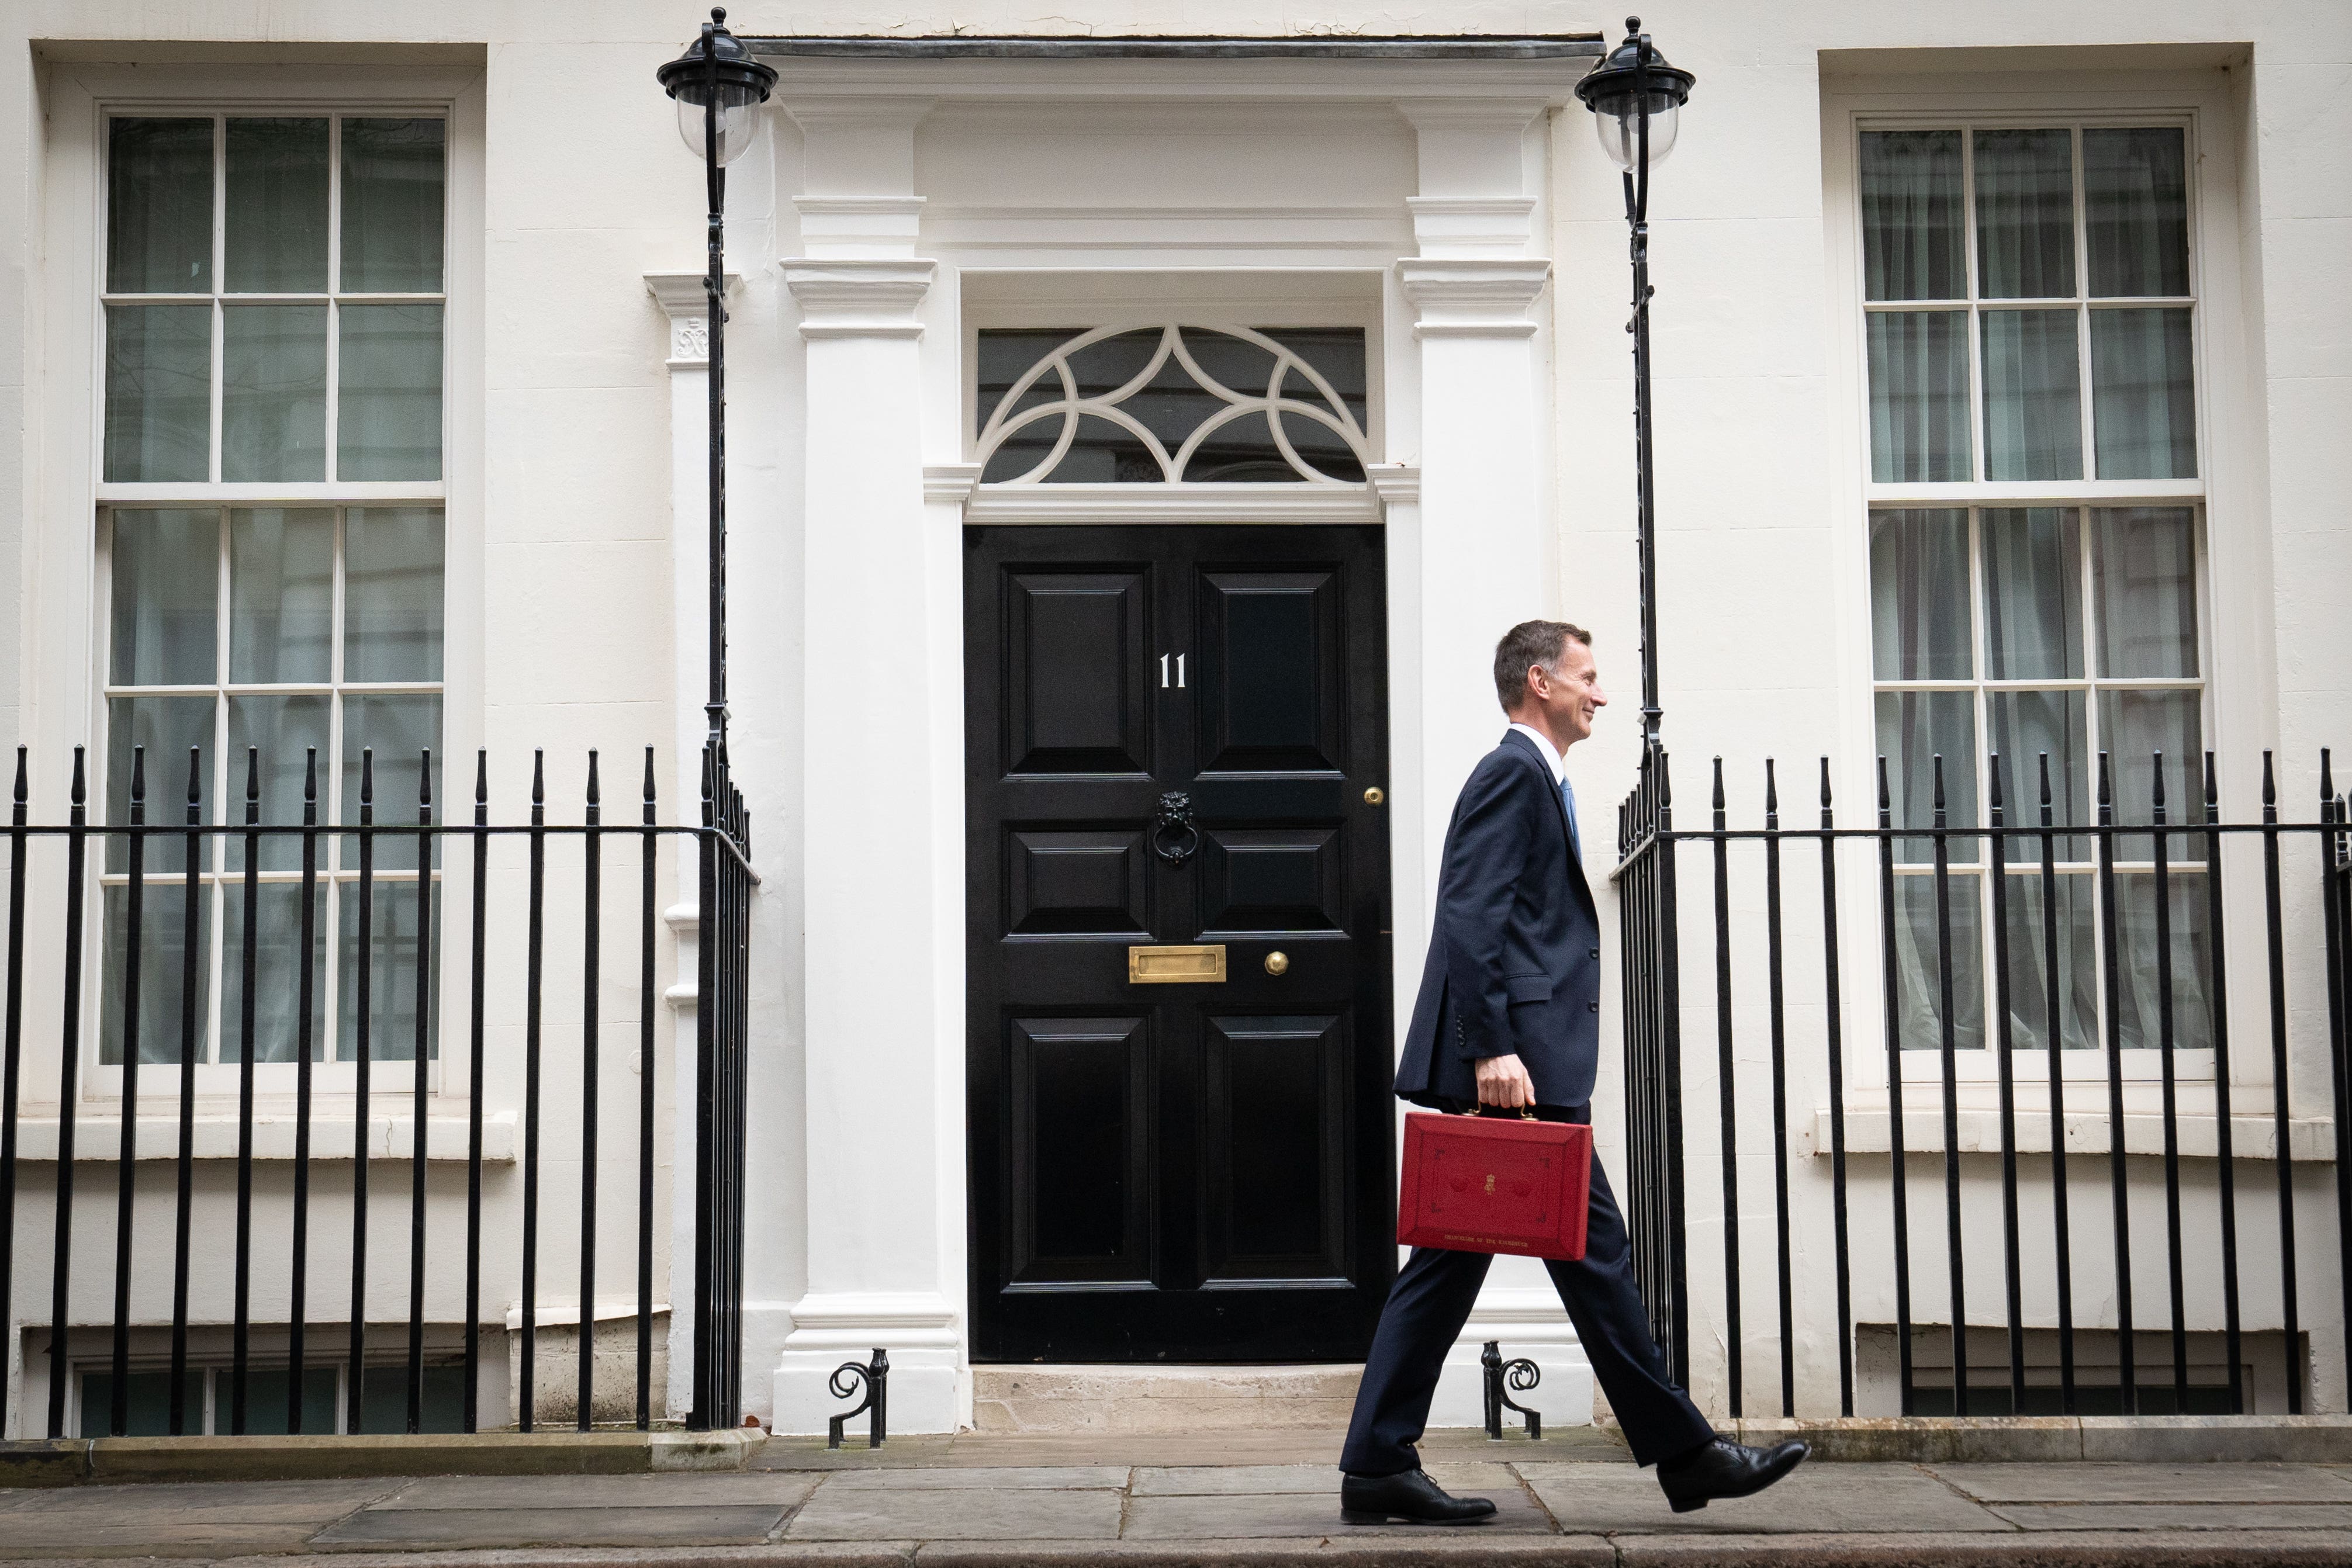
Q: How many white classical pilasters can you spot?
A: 2